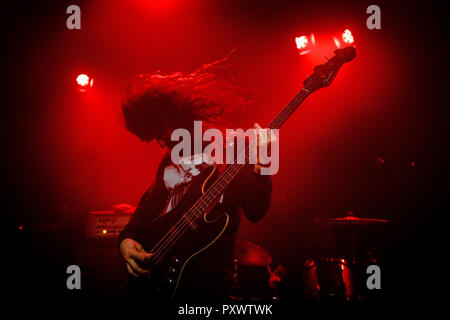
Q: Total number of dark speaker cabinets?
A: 1